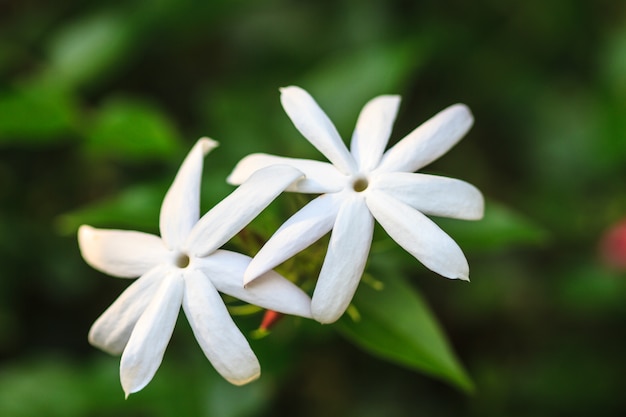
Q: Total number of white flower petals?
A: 15